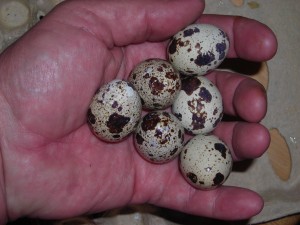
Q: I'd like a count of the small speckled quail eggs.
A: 6